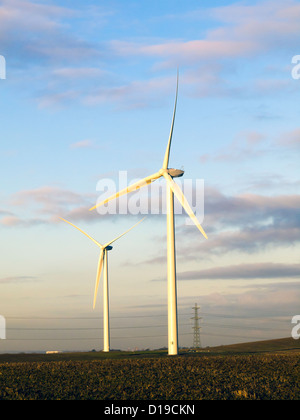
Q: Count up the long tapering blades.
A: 6